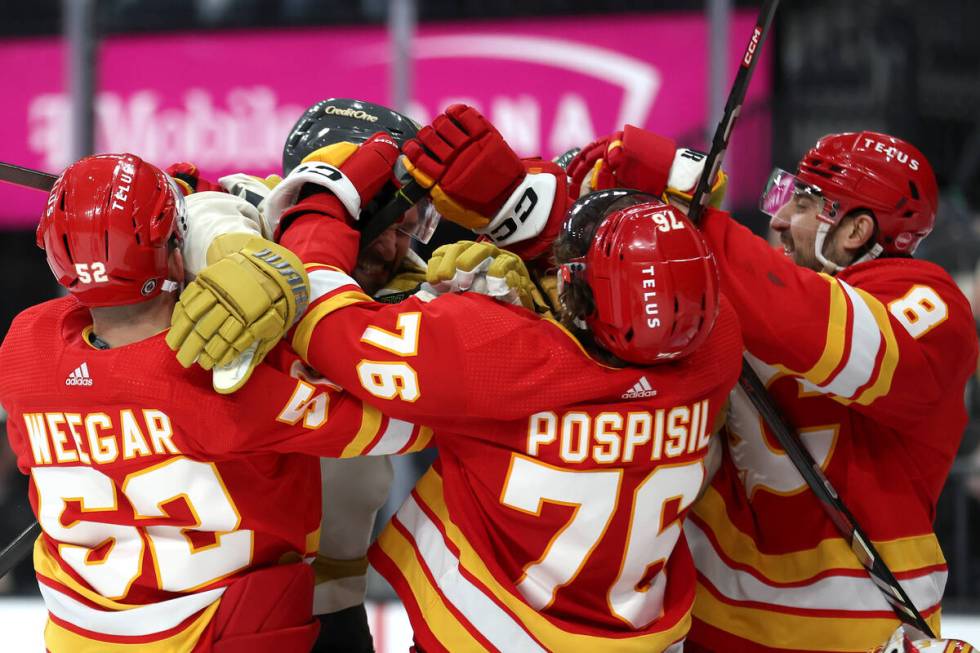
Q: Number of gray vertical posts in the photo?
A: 3